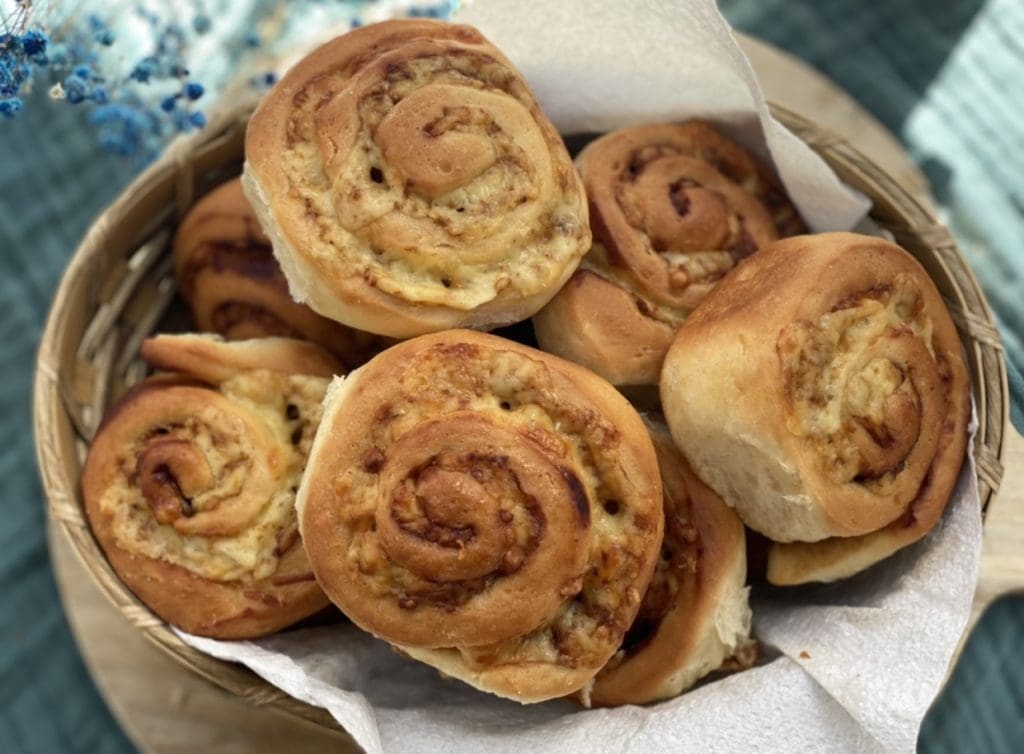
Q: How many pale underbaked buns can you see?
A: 0